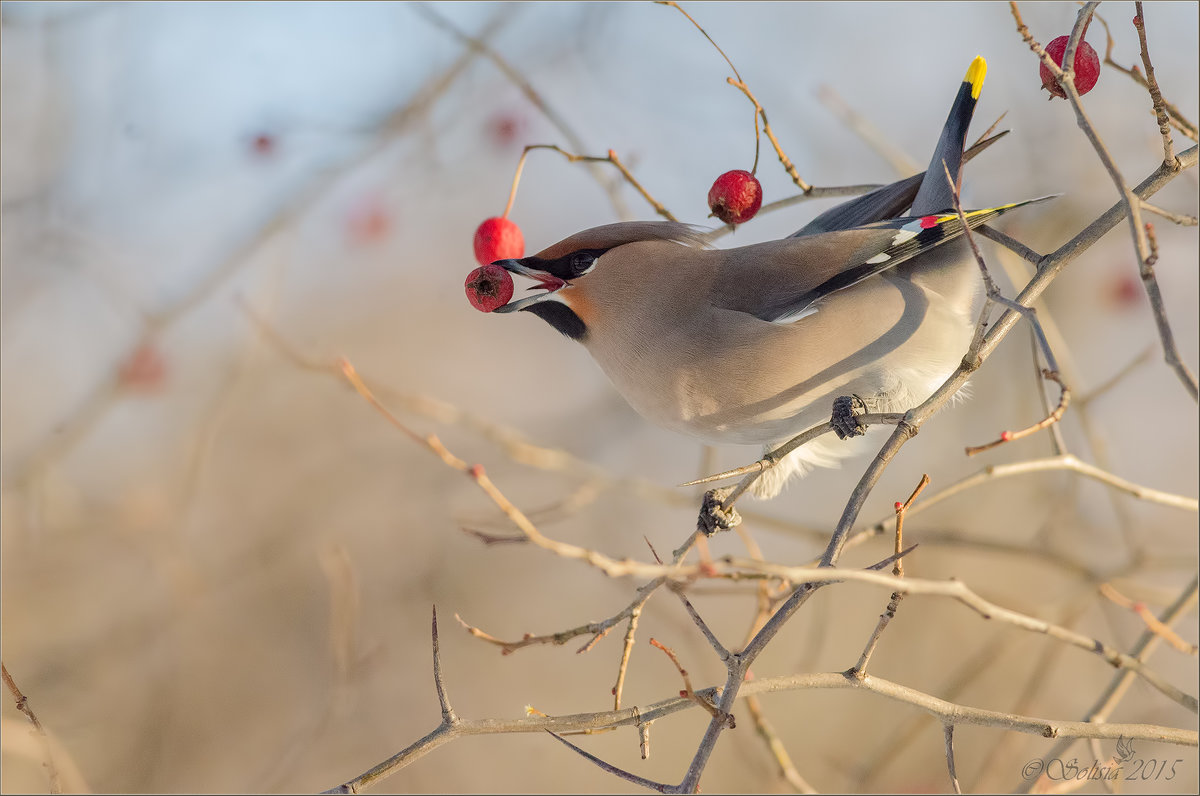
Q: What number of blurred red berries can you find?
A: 5